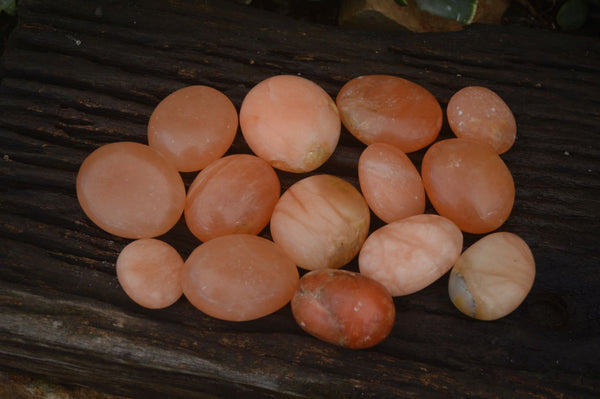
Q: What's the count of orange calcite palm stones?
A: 14